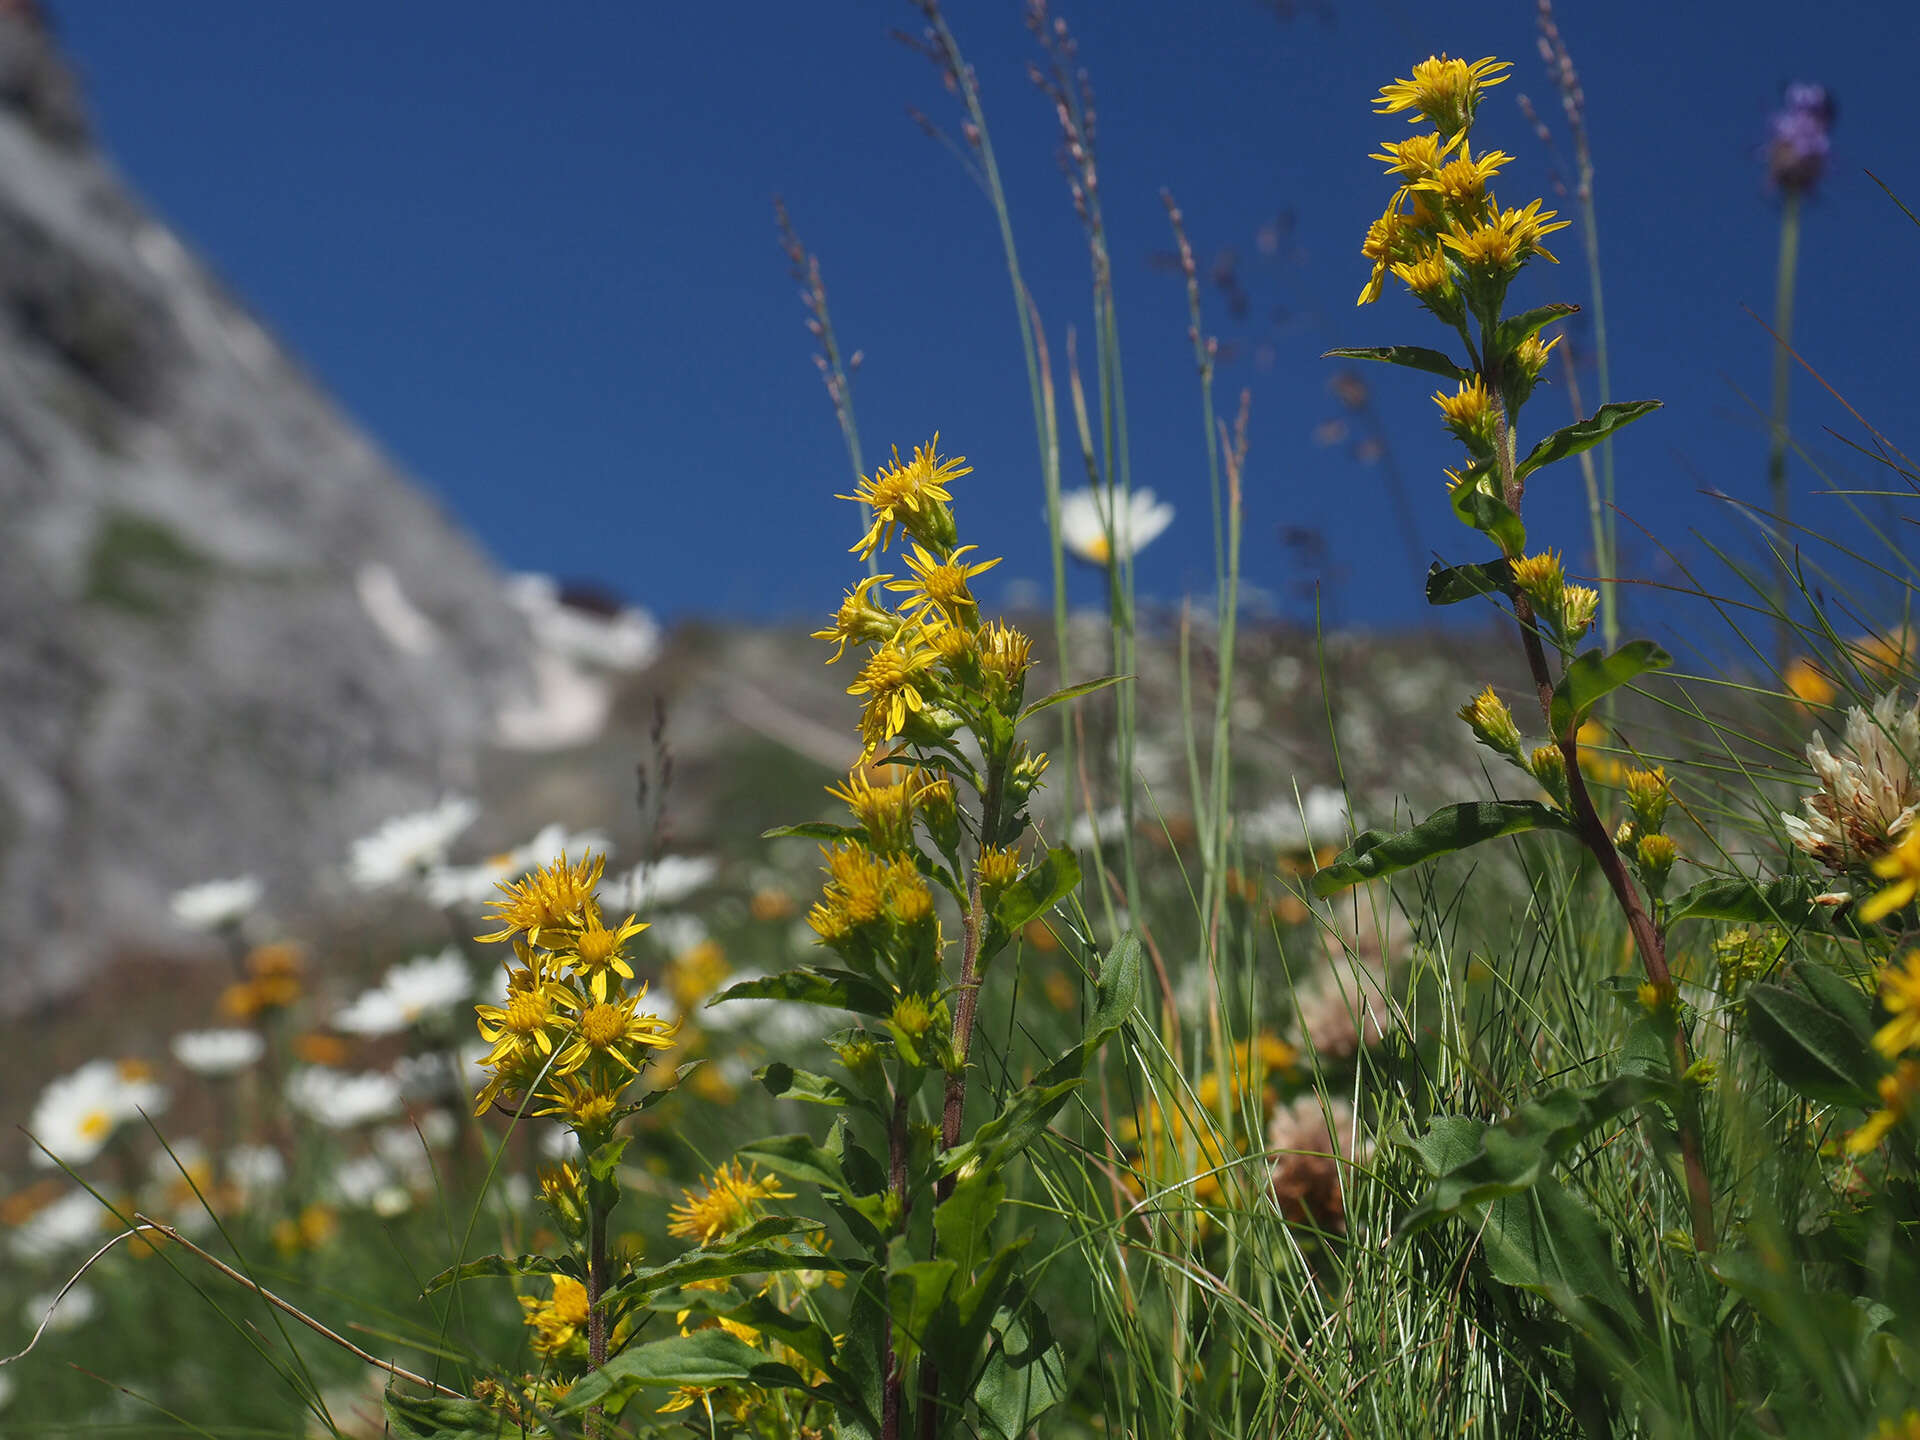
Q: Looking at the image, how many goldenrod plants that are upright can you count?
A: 3